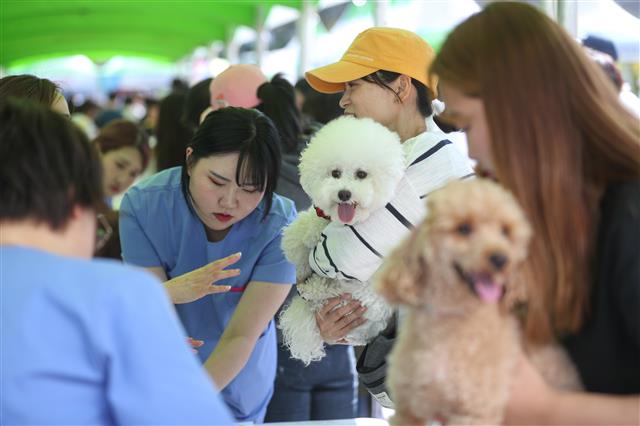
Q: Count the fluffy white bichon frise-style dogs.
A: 1